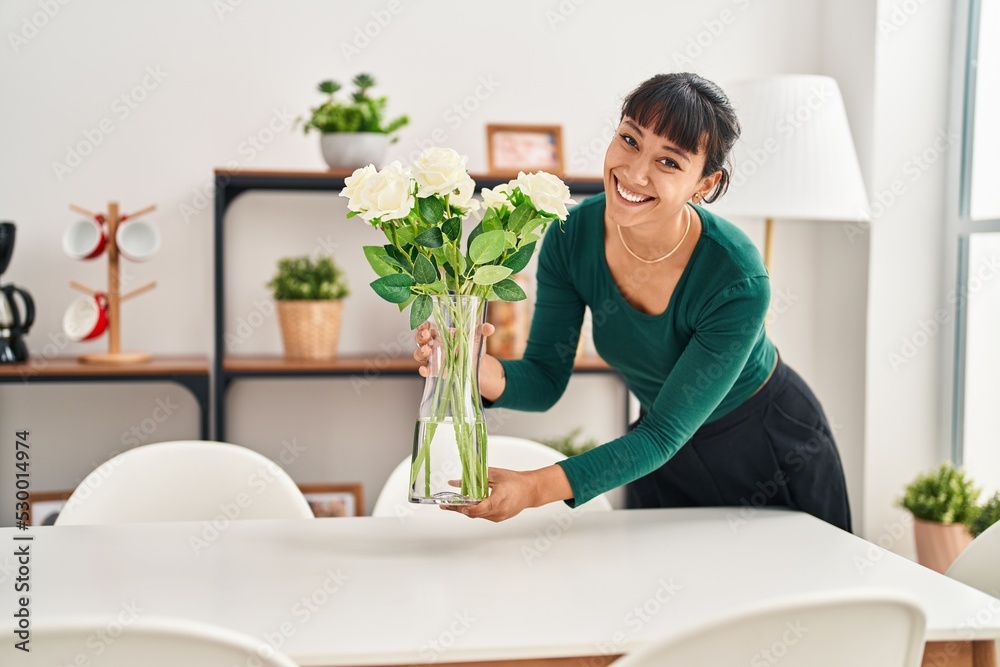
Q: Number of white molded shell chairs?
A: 5